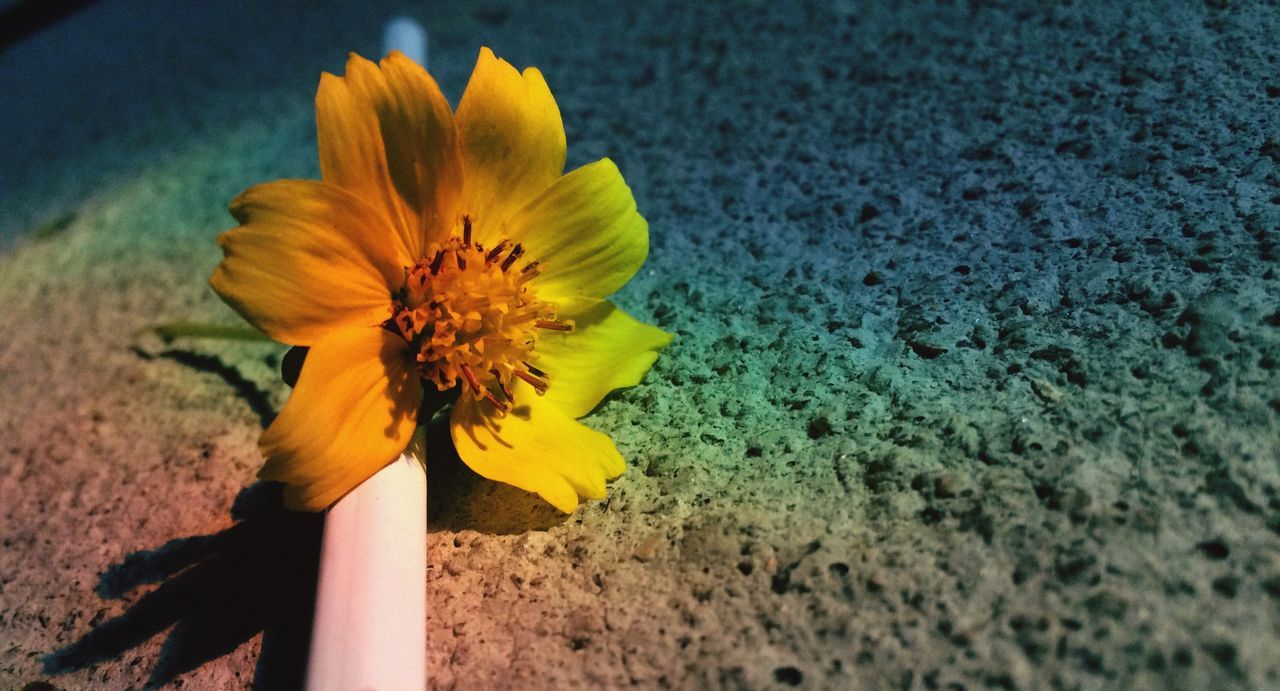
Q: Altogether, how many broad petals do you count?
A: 7